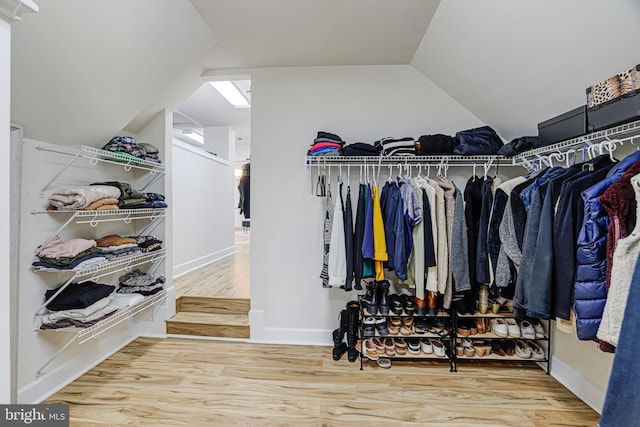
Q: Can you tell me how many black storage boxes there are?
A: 2